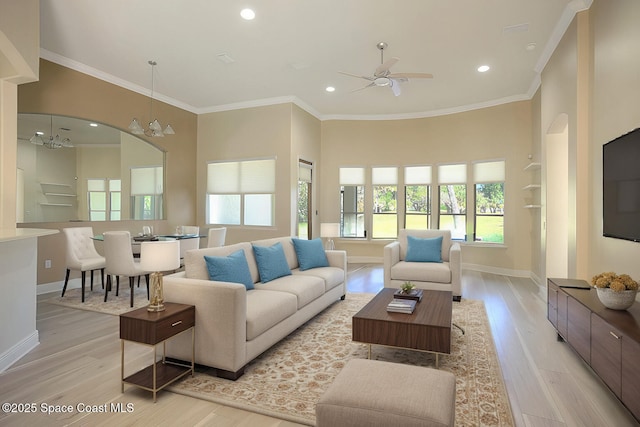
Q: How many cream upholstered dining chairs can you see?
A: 4